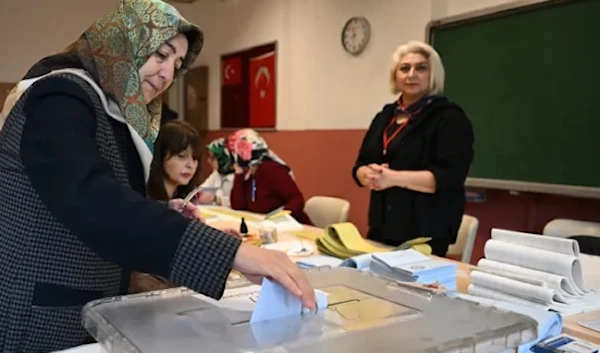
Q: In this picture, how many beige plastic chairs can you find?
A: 3